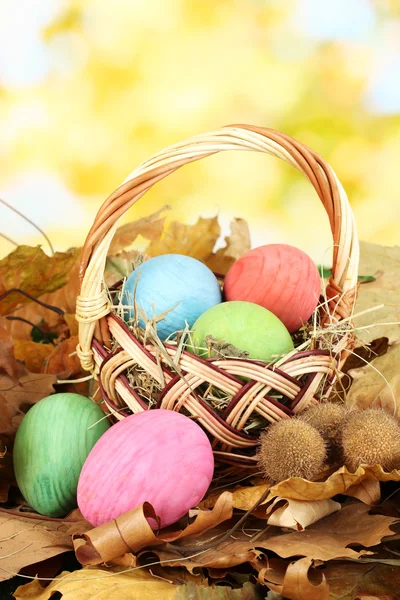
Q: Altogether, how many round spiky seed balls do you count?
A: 3